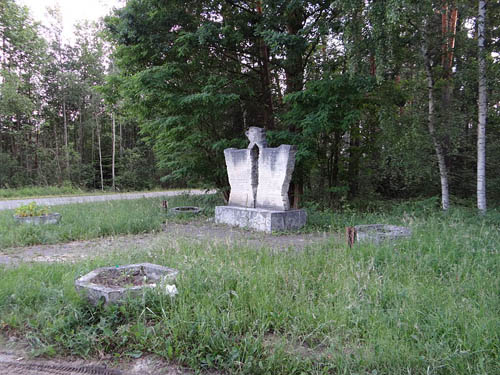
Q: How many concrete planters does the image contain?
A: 4